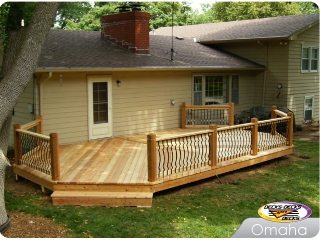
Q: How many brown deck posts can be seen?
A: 10